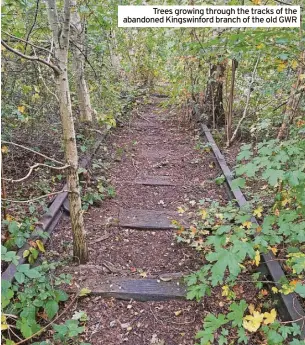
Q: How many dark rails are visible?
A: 2